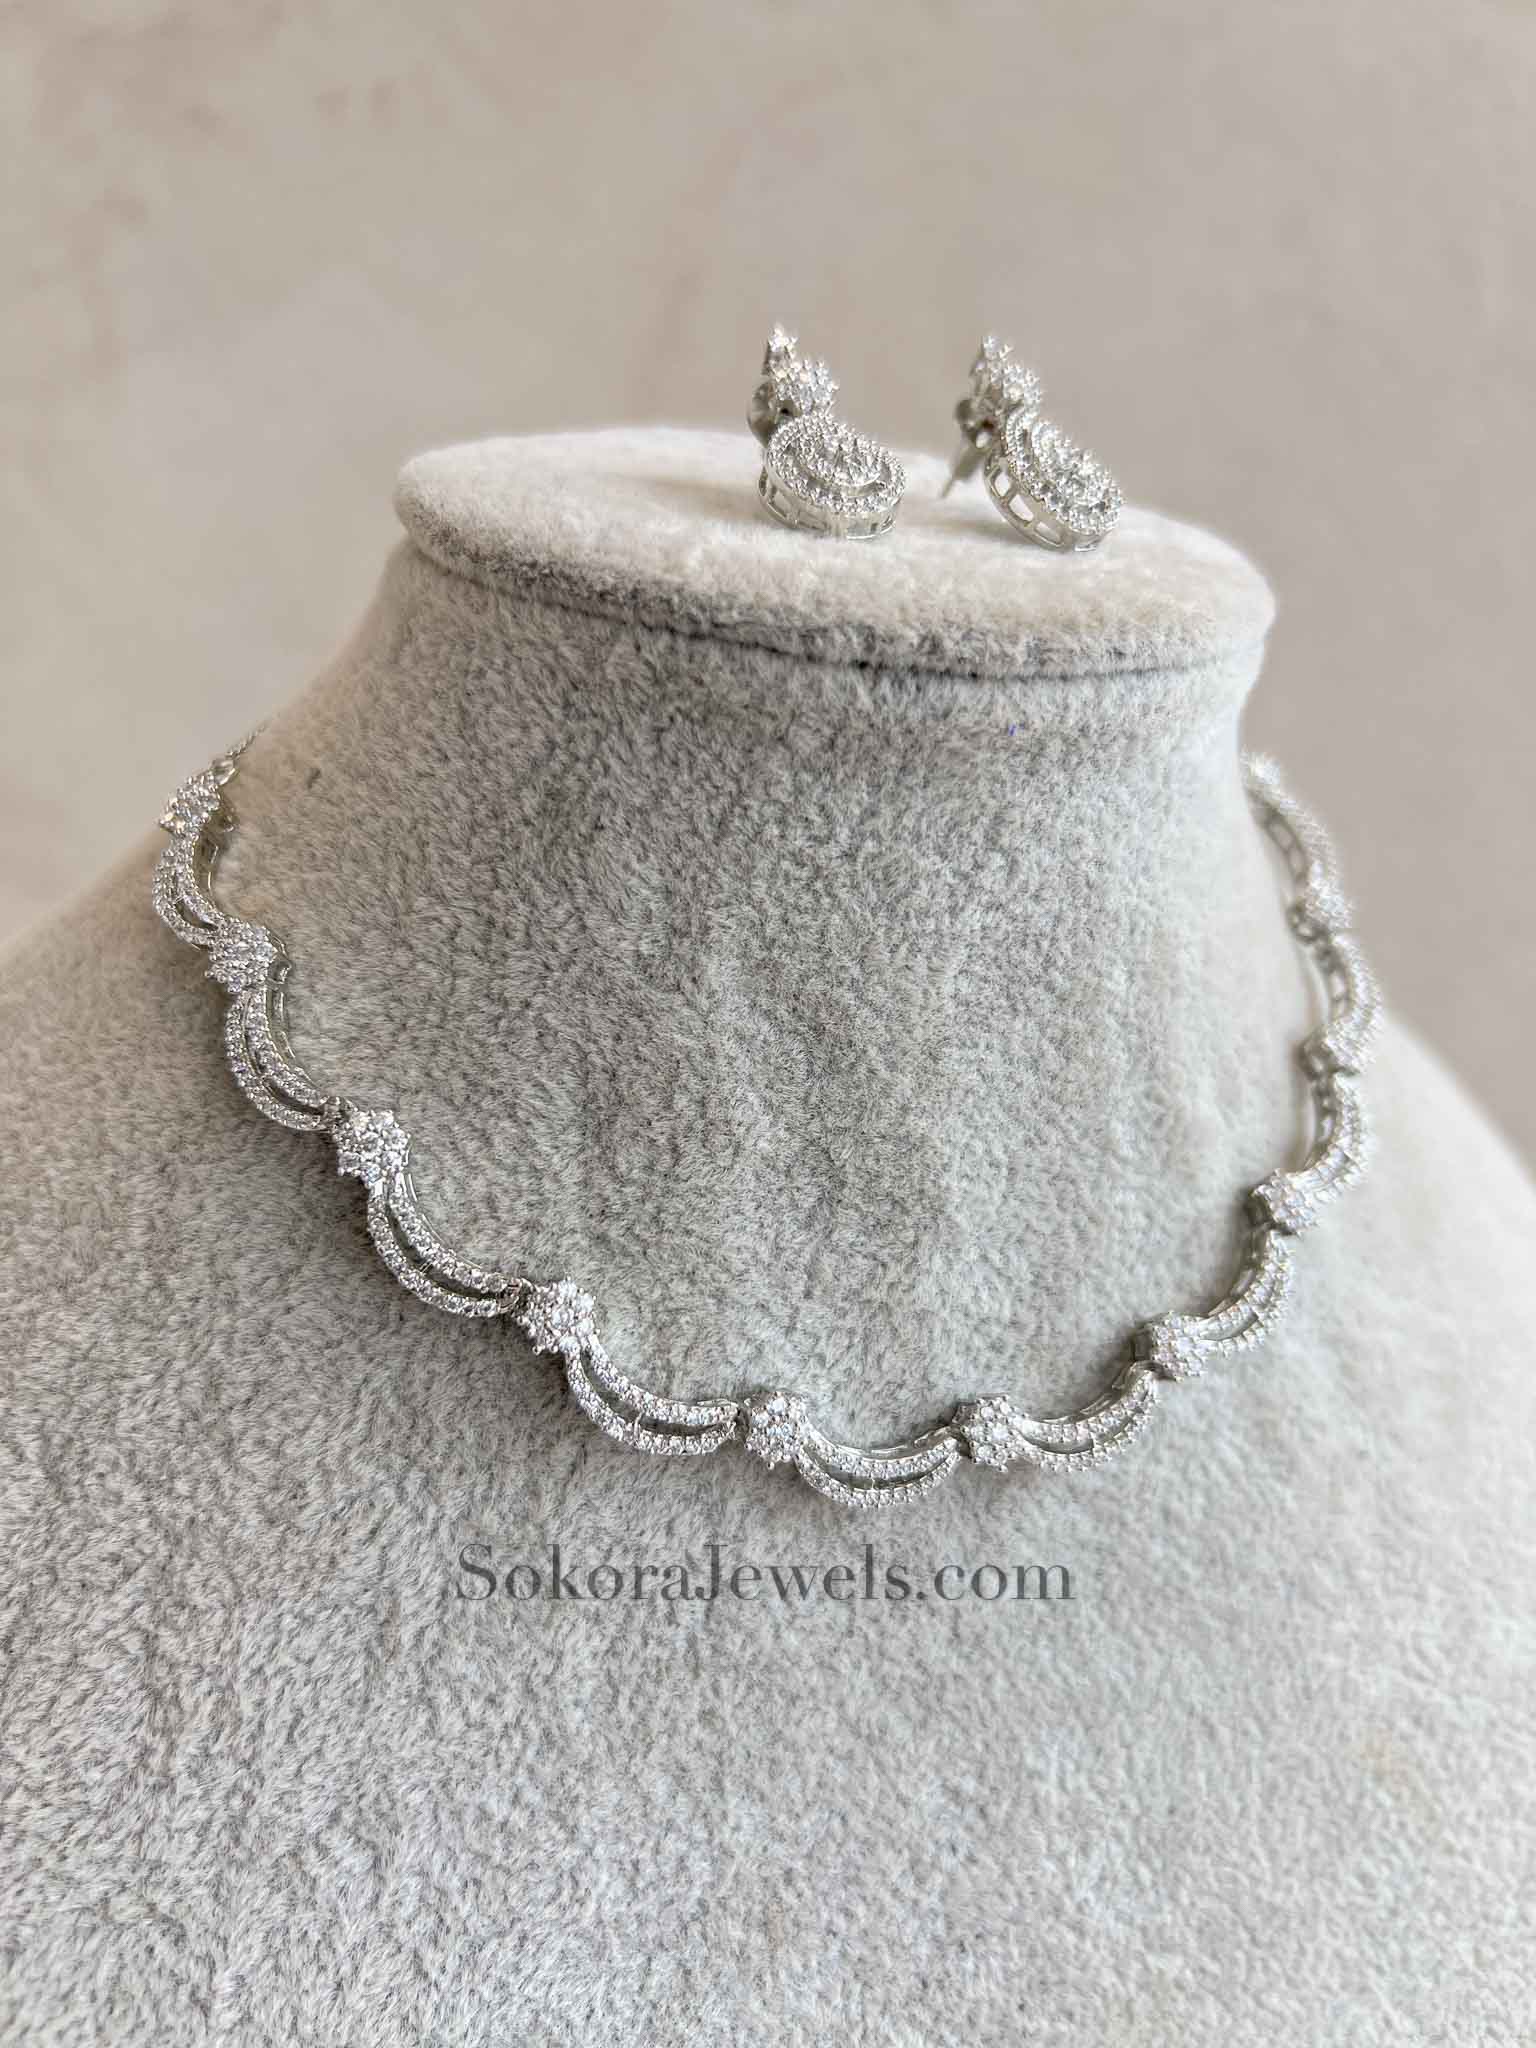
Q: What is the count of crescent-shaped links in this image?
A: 10